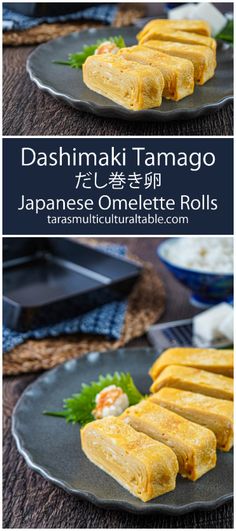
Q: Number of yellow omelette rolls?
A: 10